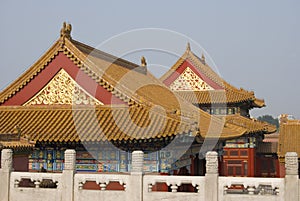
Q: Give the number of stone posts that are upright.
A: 5